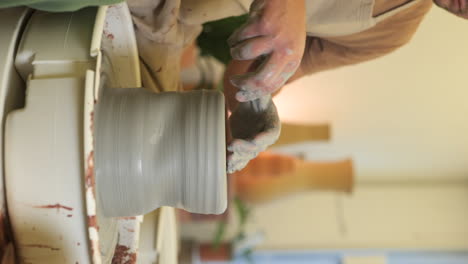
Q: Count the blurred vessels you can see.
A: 2